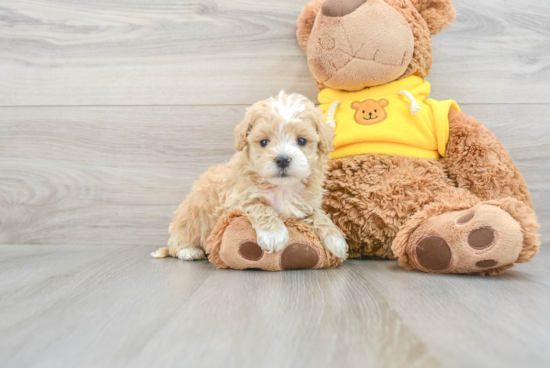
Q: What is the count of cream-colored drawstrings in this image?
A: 2